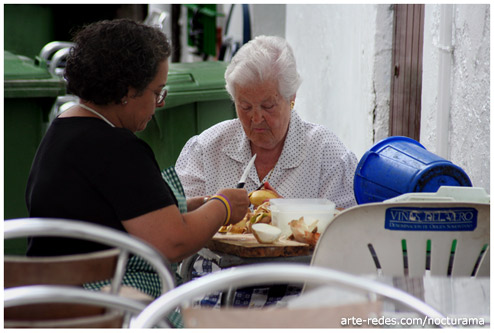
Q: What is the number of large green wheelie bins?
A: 2